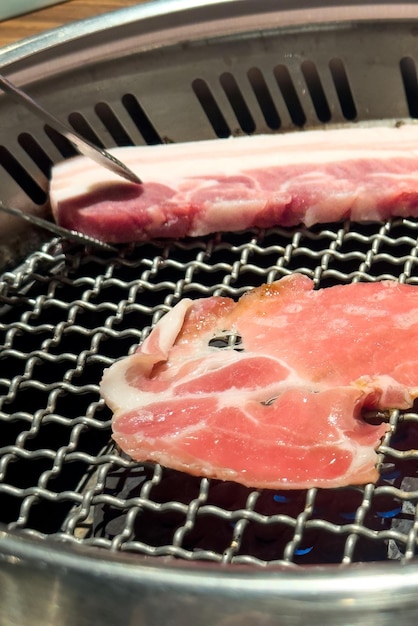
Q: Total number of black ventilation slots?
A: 13